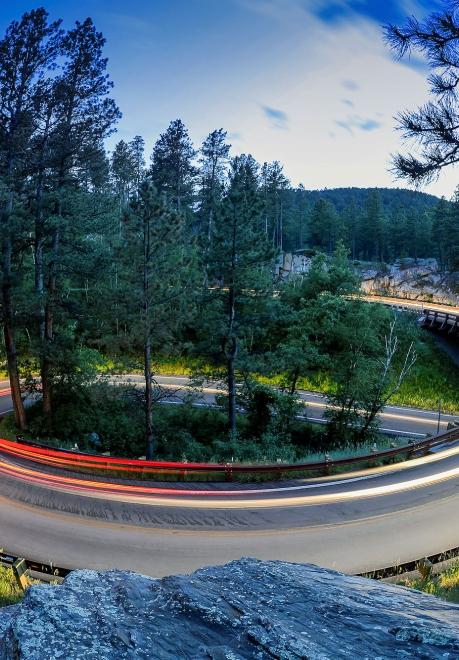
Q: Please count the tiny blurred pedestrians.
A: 0